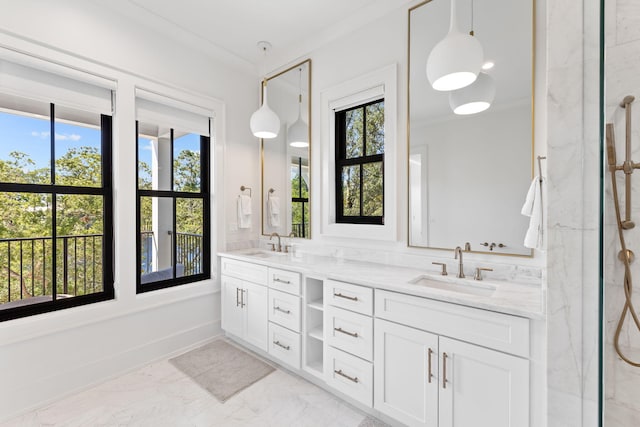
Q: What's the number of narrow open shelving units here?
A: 1